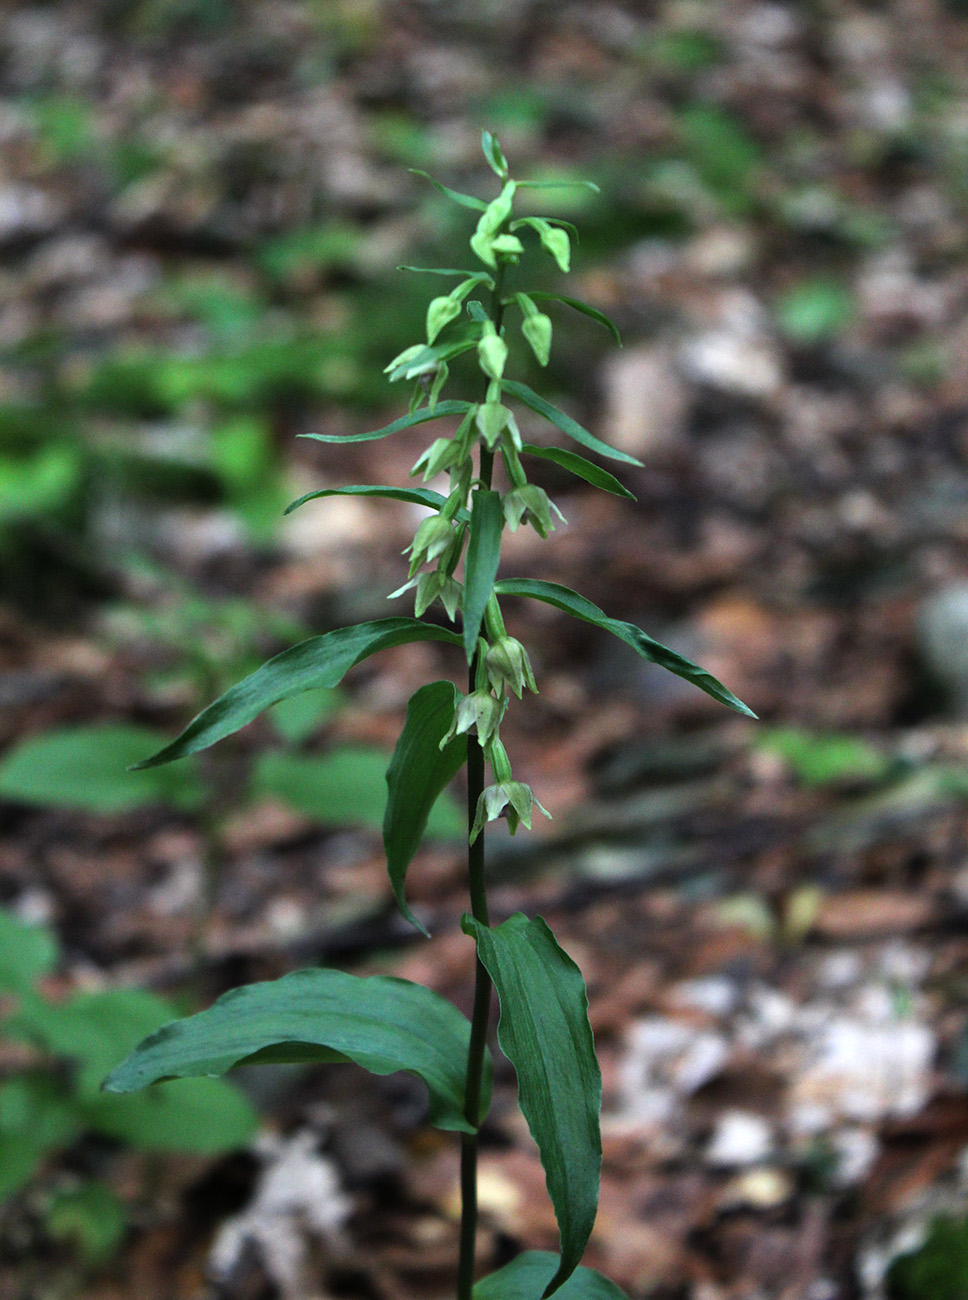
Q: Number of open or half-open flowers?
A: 9